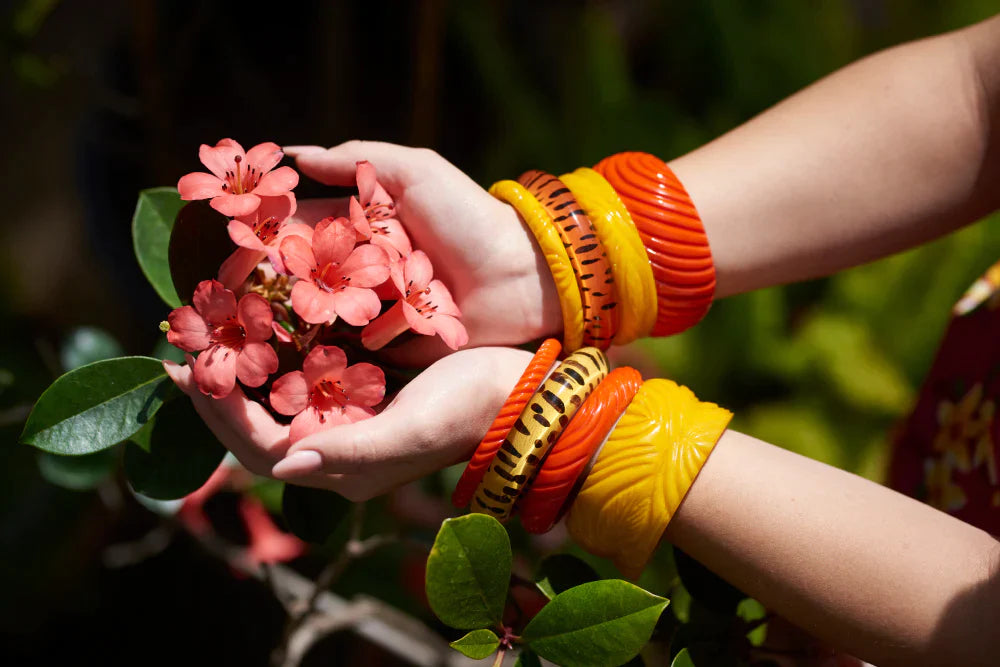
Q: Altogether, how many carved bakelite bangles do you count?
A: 6